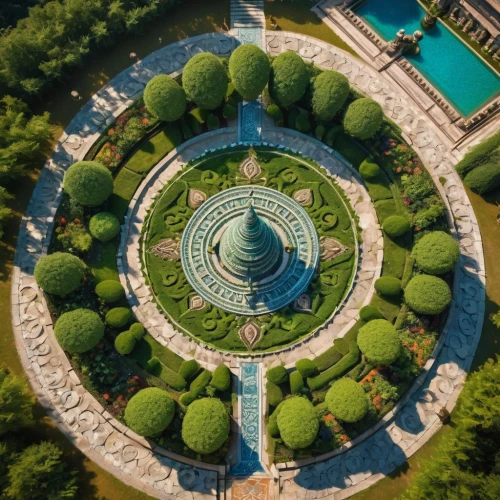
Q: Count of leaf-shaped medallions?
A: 8